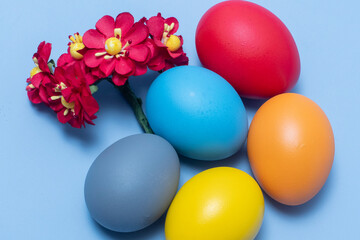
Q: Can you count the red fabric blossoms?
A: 5